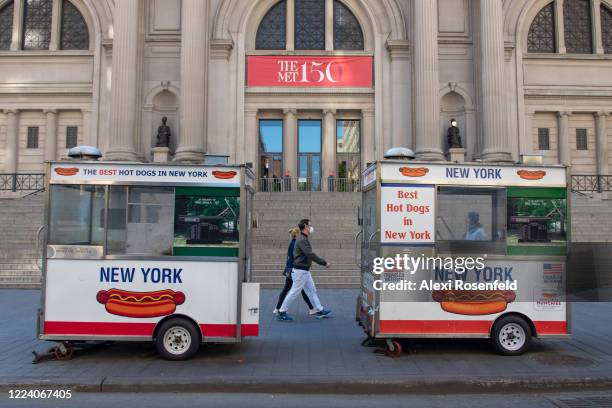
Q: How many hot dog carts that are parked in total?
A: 2